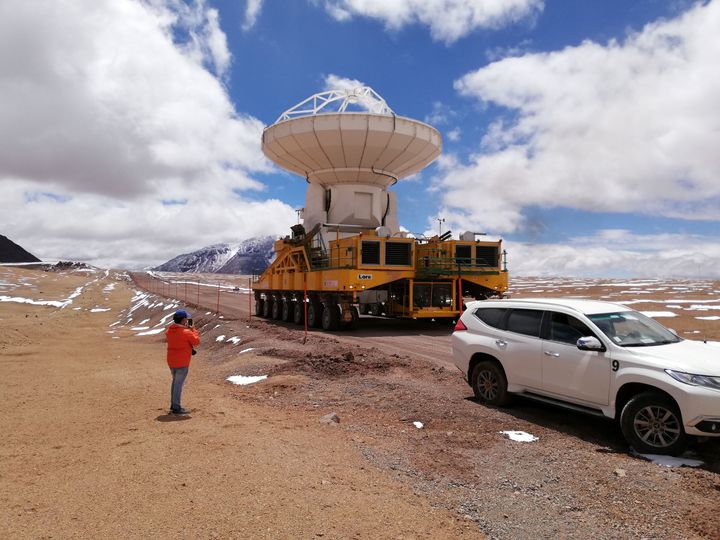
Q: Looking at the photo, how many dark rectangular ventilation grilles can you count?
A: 4